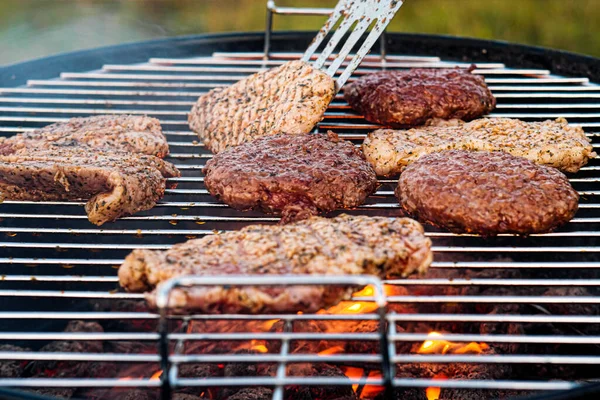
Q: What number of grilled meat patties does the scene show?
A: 3